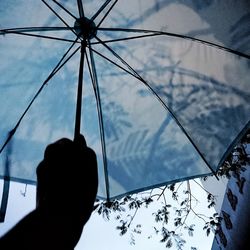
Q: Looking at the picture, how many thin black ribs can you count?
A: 8